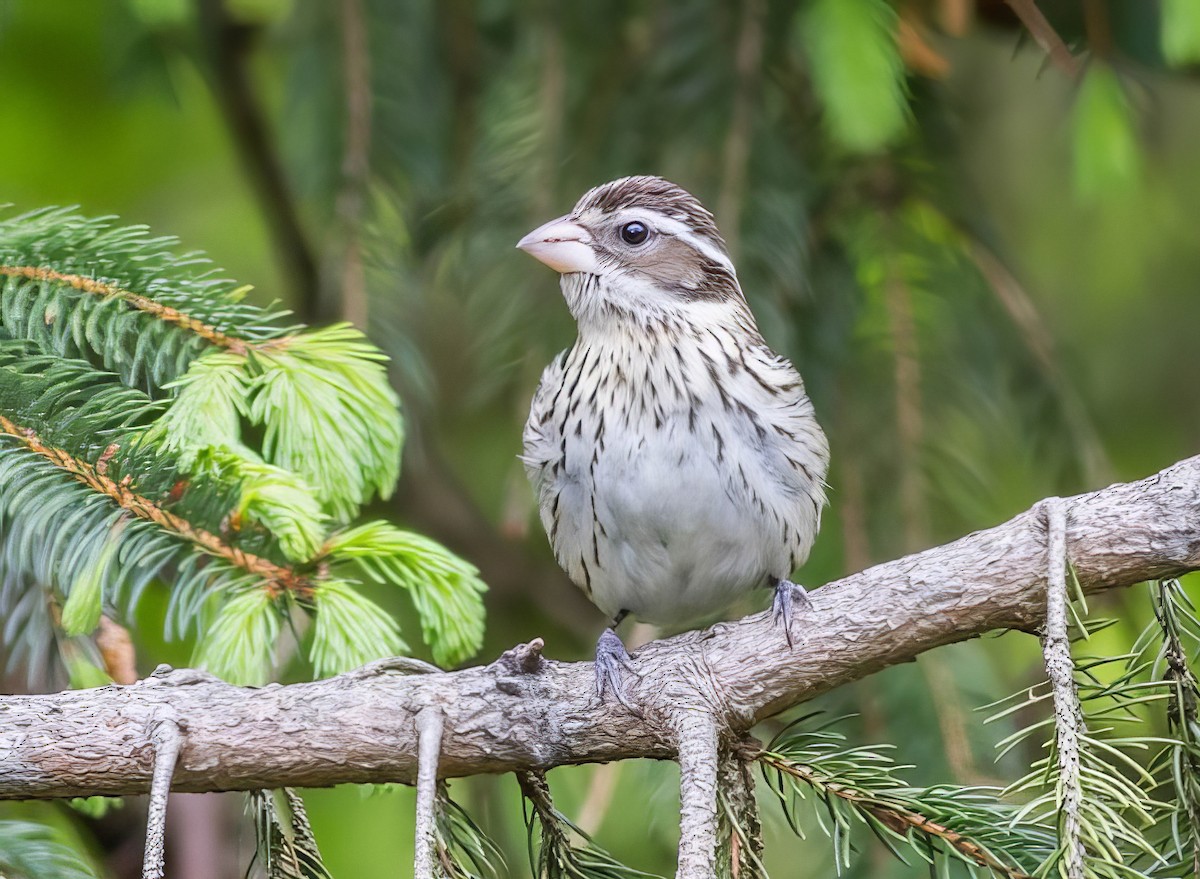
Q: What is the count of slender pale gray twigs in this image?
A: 4